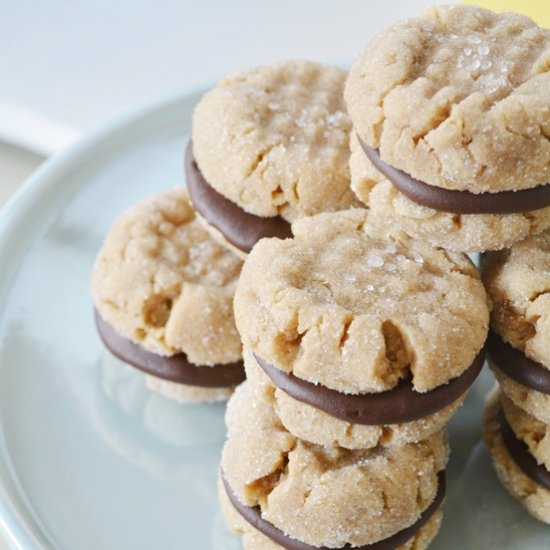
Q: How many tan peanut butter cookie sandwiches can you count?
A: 7